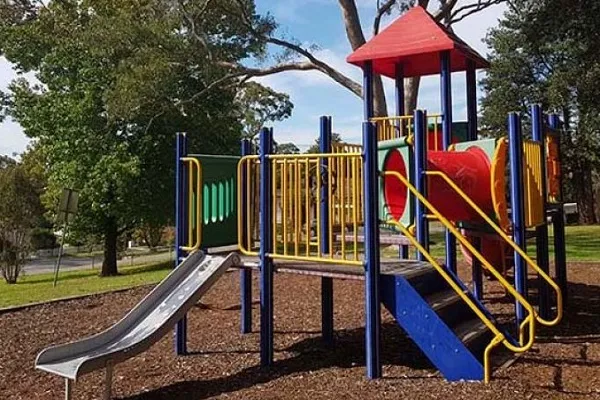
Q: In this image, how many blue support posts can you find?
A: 13